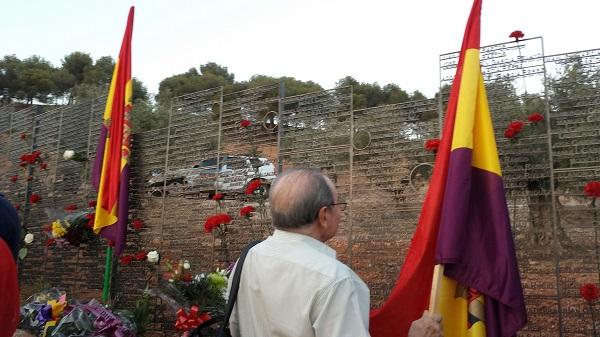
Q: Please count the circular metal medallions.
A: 3